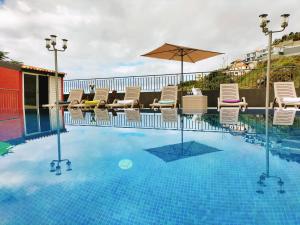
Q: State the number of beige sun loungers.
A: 6